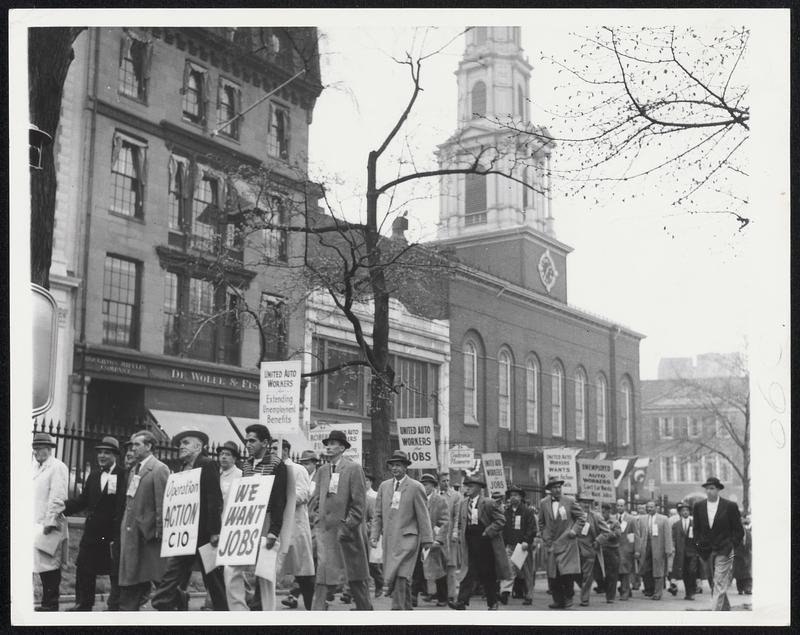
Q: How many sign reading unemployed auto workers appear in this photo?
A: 1